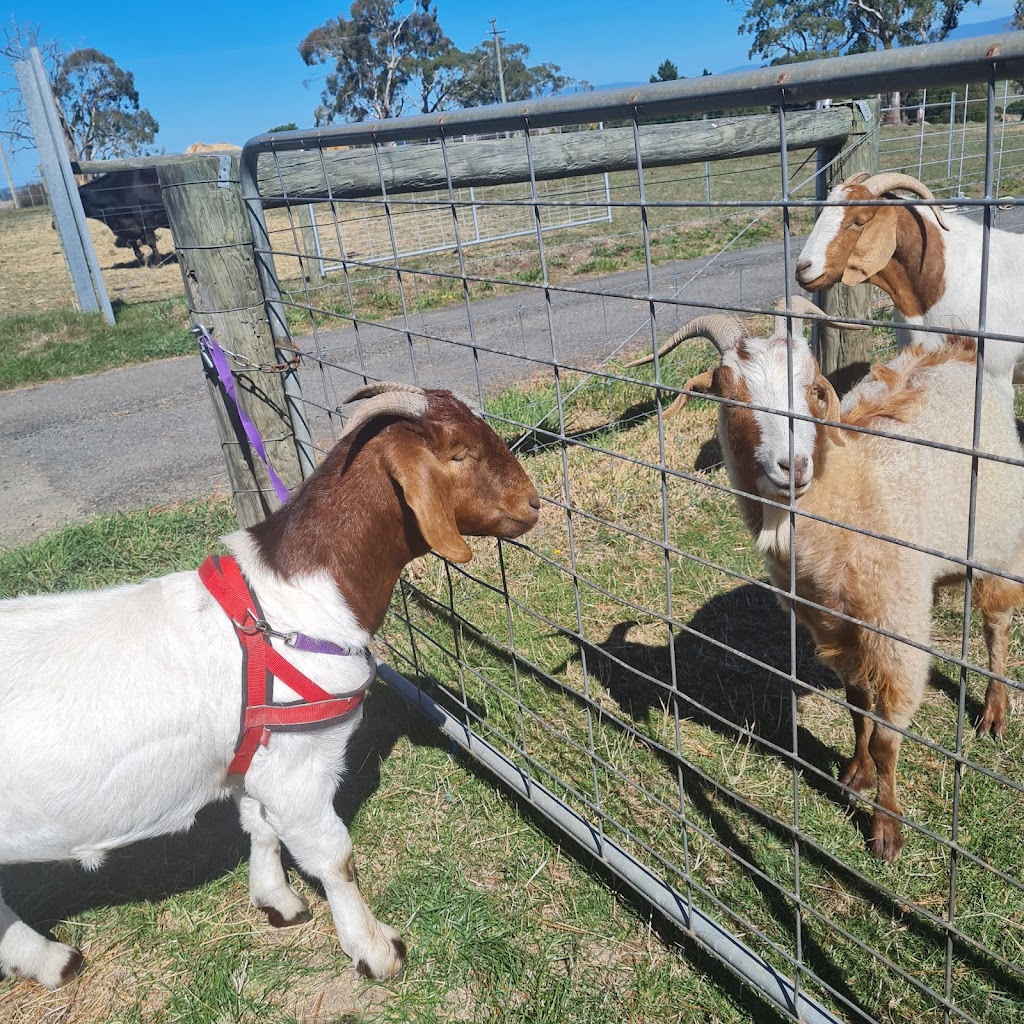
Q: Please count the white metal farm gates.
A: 1